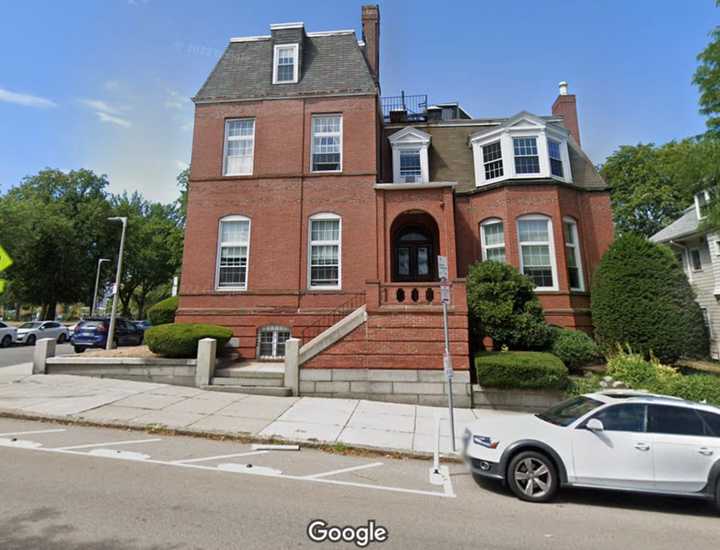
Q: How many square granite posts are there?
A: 3